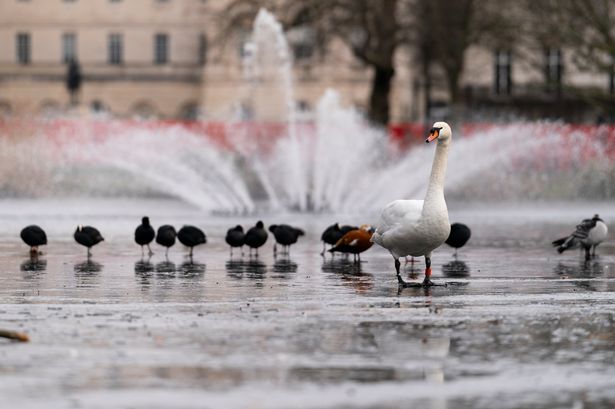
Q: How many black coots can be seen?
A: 11